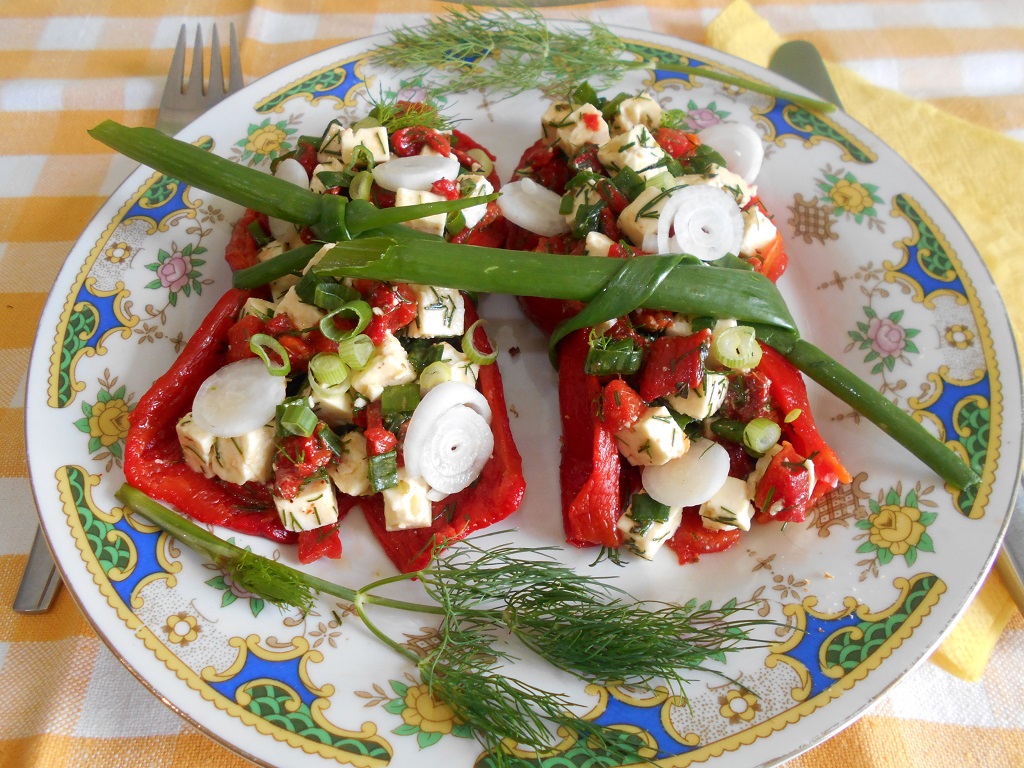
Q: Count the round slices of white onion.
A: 8